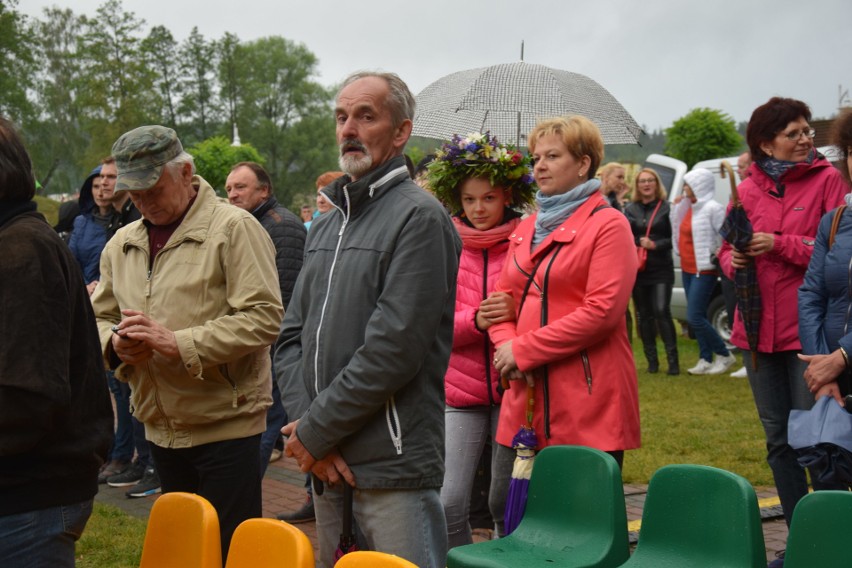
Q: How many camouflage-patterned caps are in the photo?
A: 1